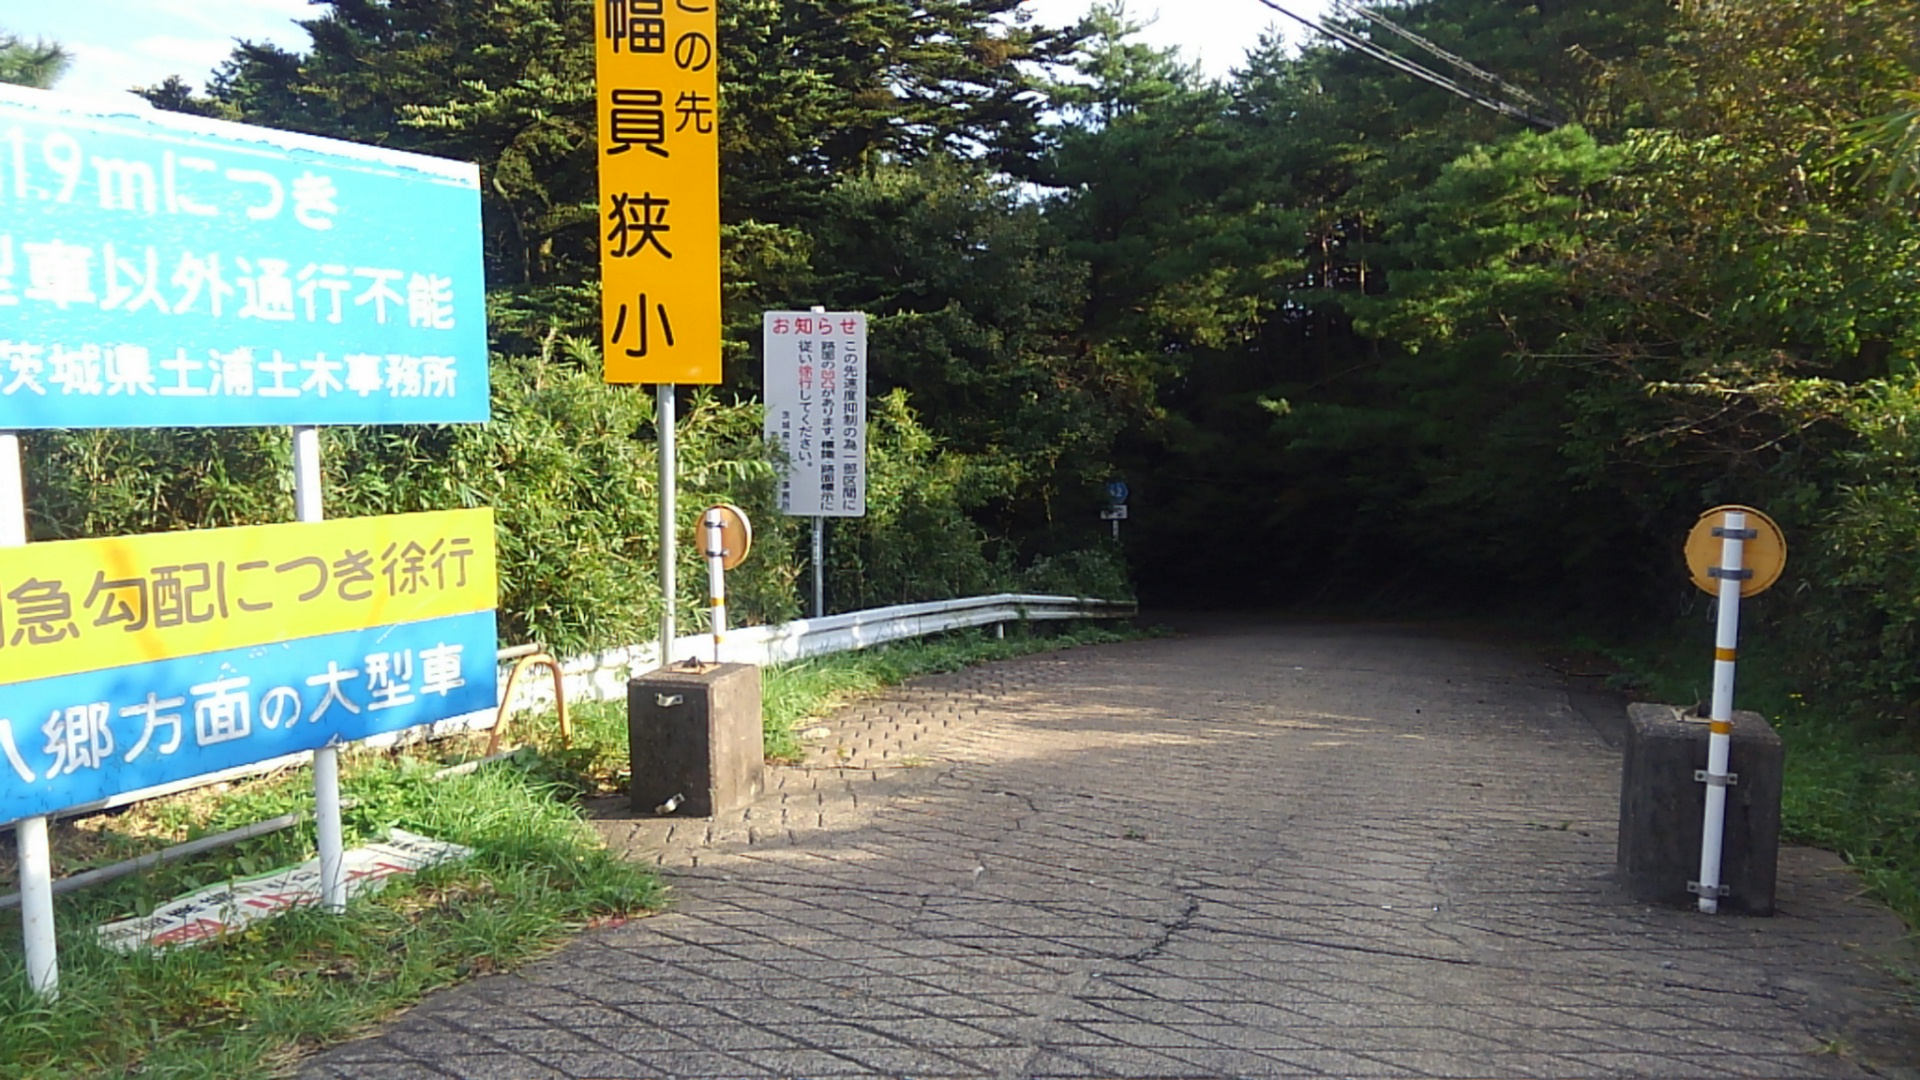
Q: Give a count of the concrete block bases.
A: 2